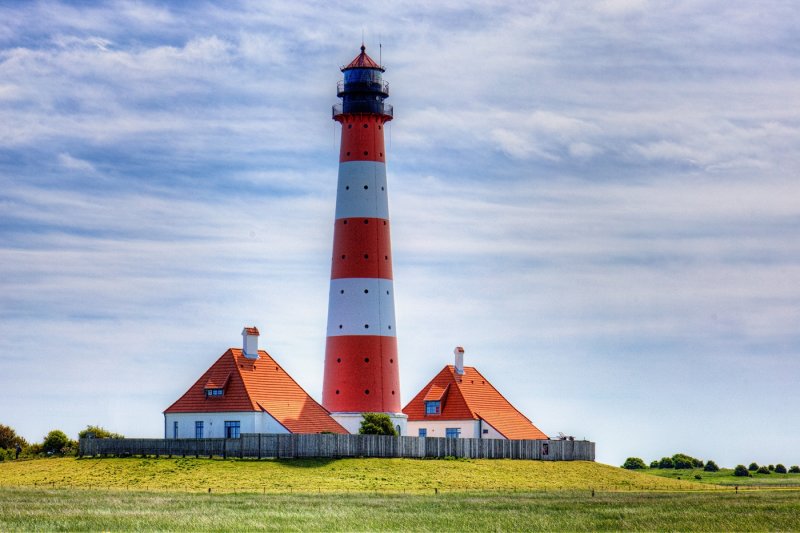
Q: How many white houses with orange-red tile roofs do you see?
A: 2